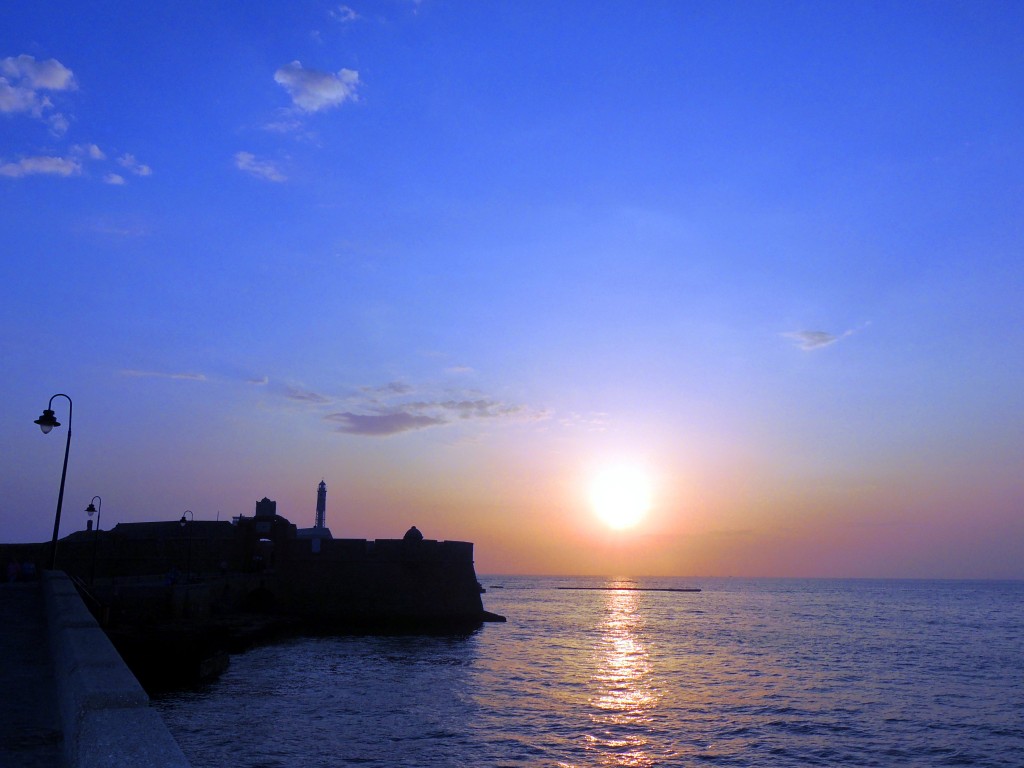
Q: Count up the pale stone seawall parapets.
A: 1